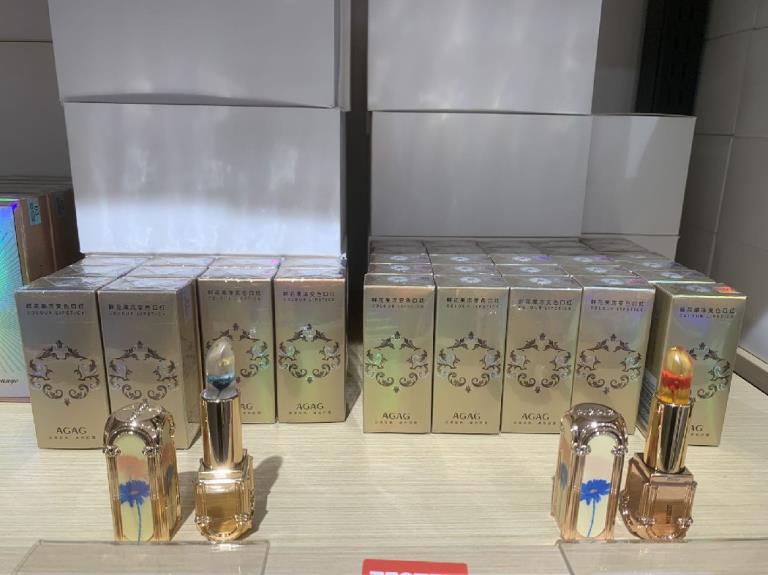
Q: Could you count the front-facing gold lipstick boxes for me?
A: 9